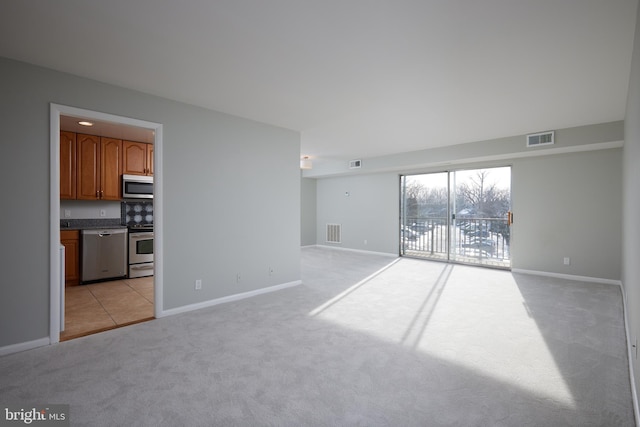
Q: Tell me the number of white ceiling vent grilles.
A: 2